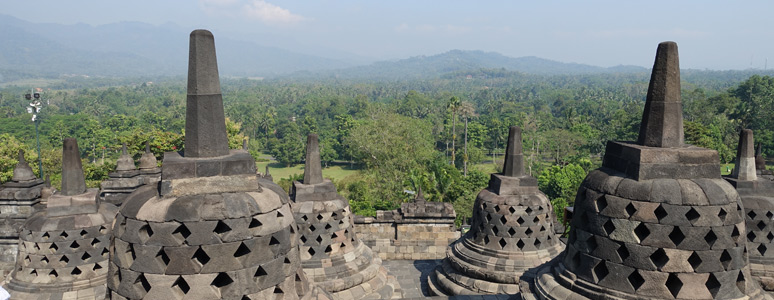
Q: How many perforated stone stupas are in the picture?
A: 6